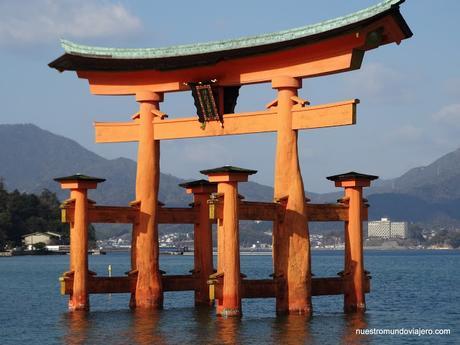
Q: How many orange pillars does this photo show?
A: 6